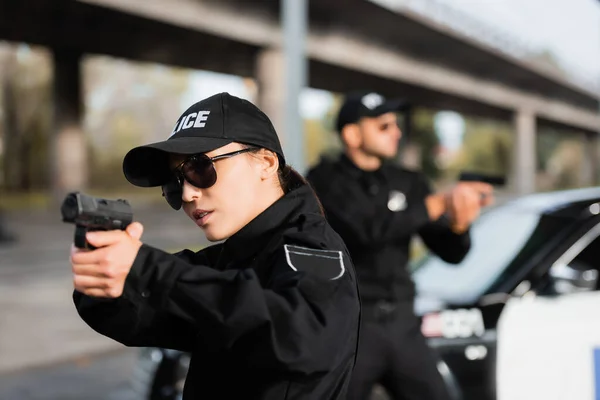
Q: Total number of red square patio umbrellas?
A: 0